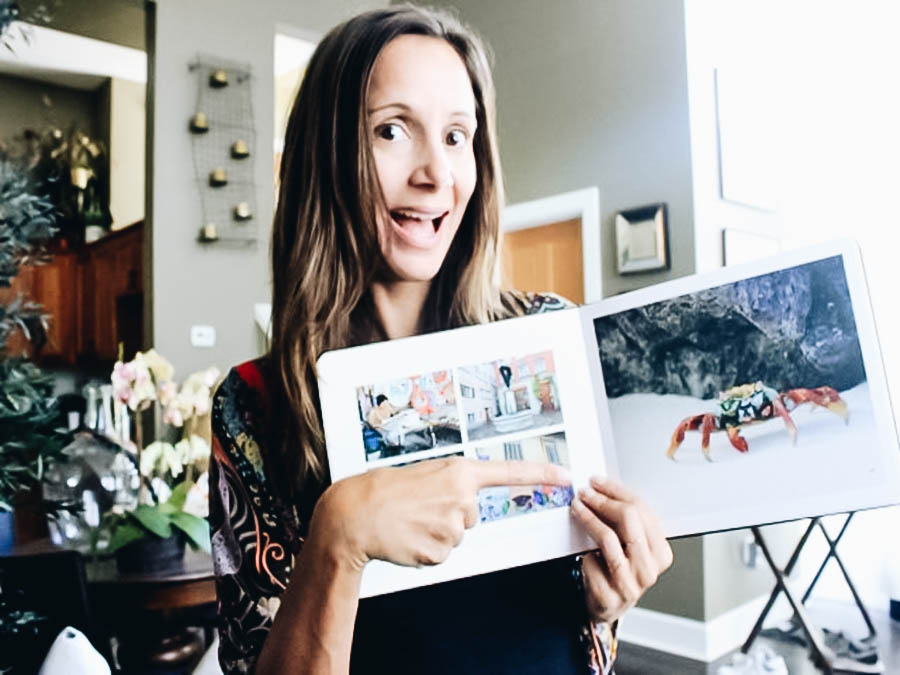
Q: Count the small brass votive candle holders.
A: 6